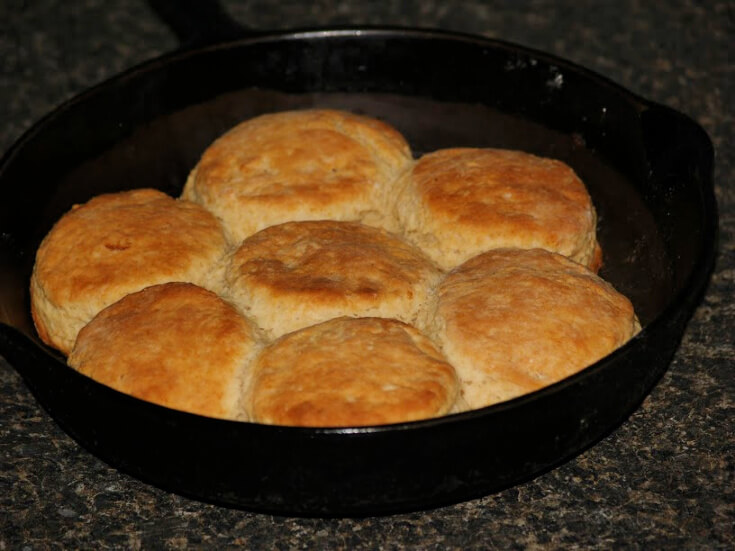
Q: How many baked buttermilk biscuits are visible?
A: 7